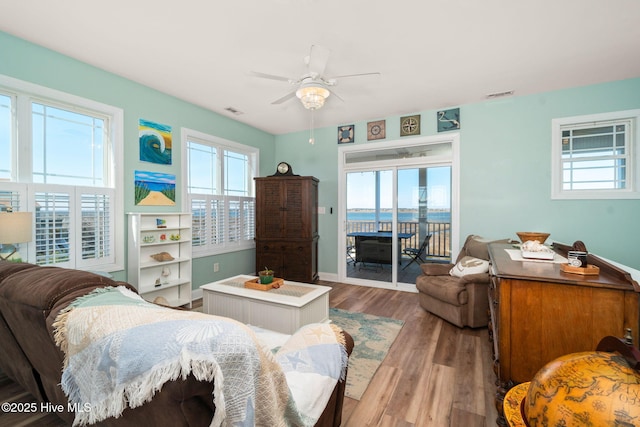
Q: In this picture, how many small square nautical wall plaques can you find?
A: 4